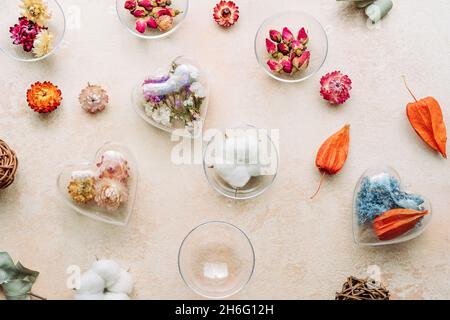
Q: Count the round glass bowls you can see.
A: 5